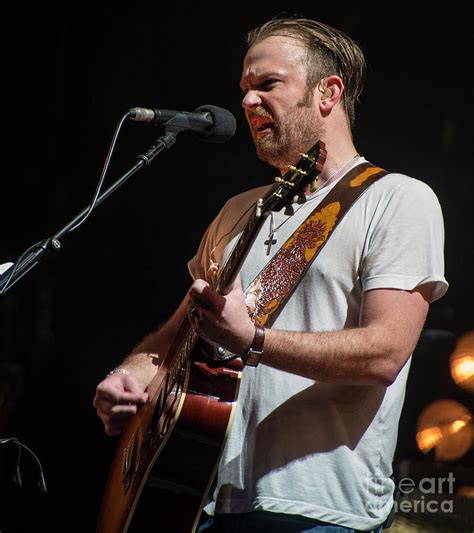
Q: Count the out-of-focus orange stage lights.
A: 2